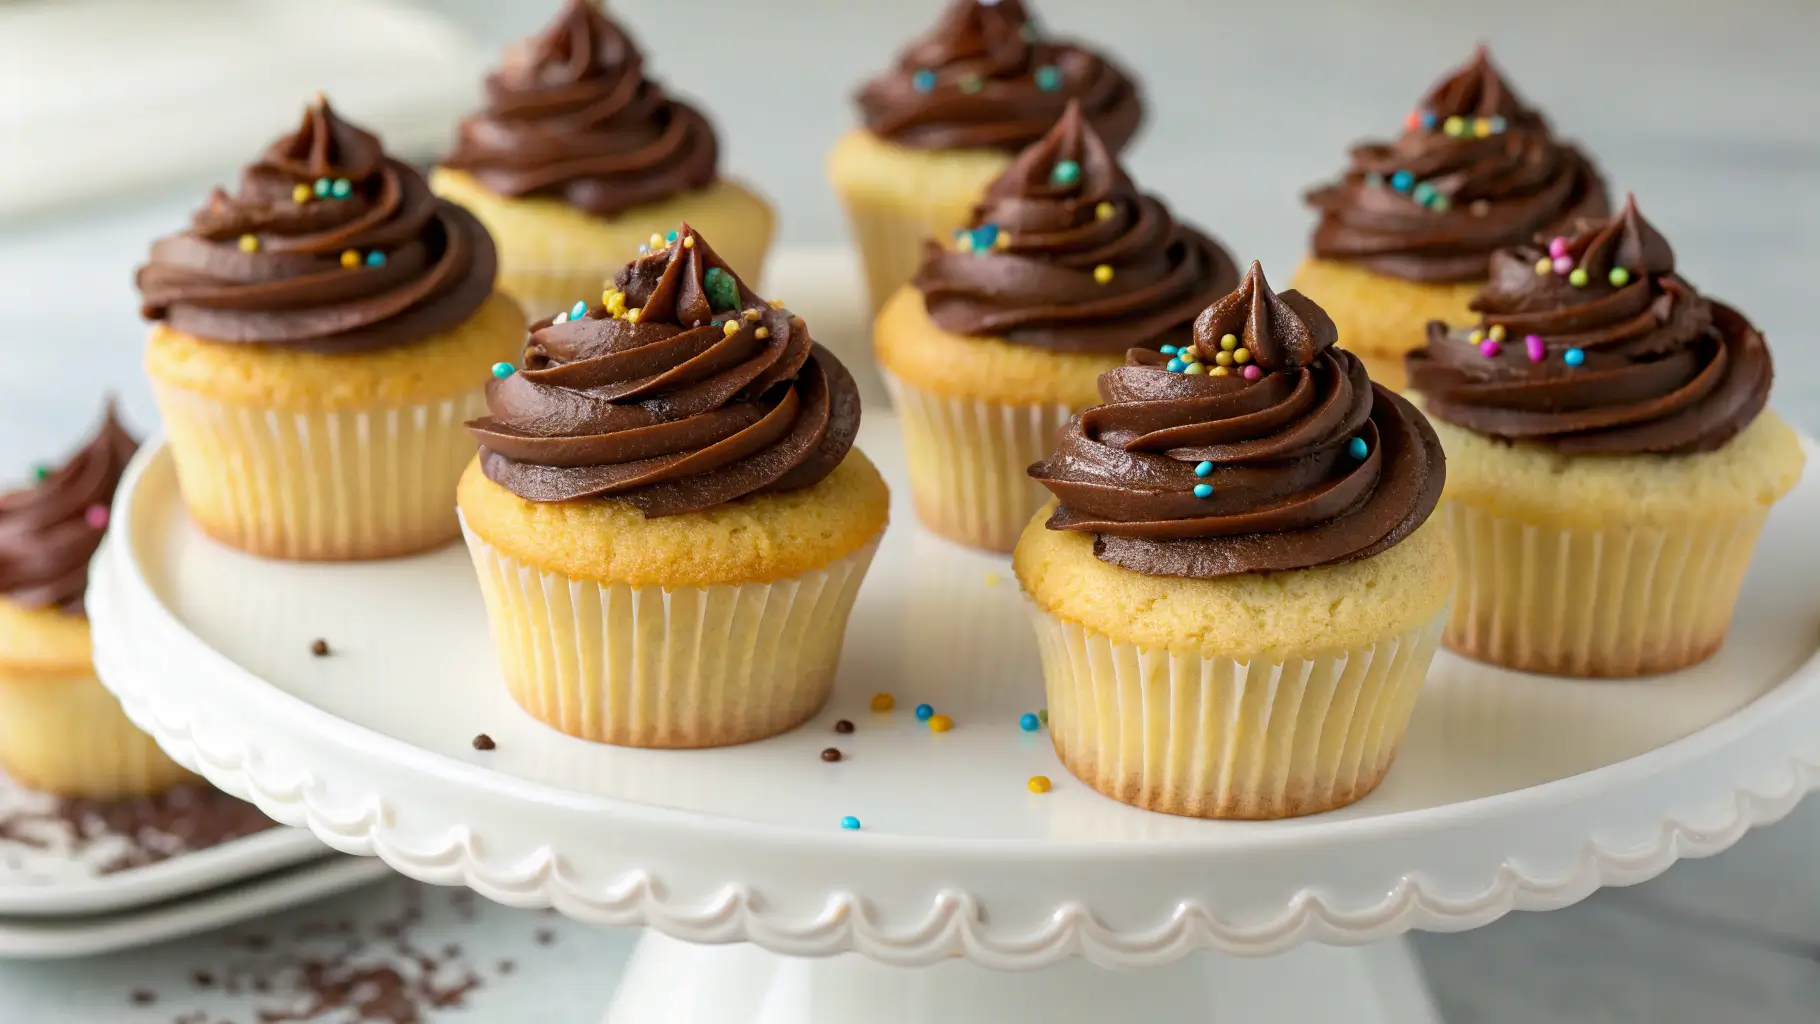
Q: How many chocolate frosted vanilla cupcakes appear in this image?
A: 9